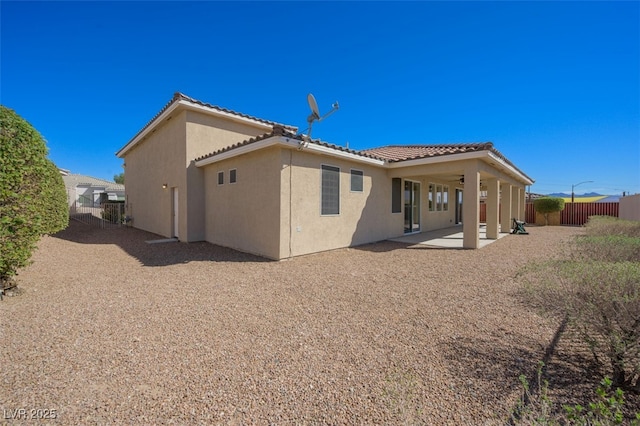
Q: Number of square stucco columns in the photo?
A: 5